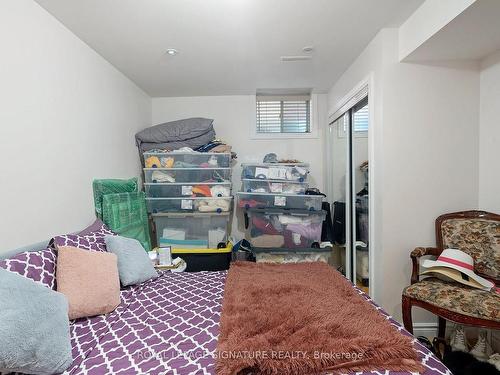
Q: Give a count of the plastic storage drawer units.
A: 2